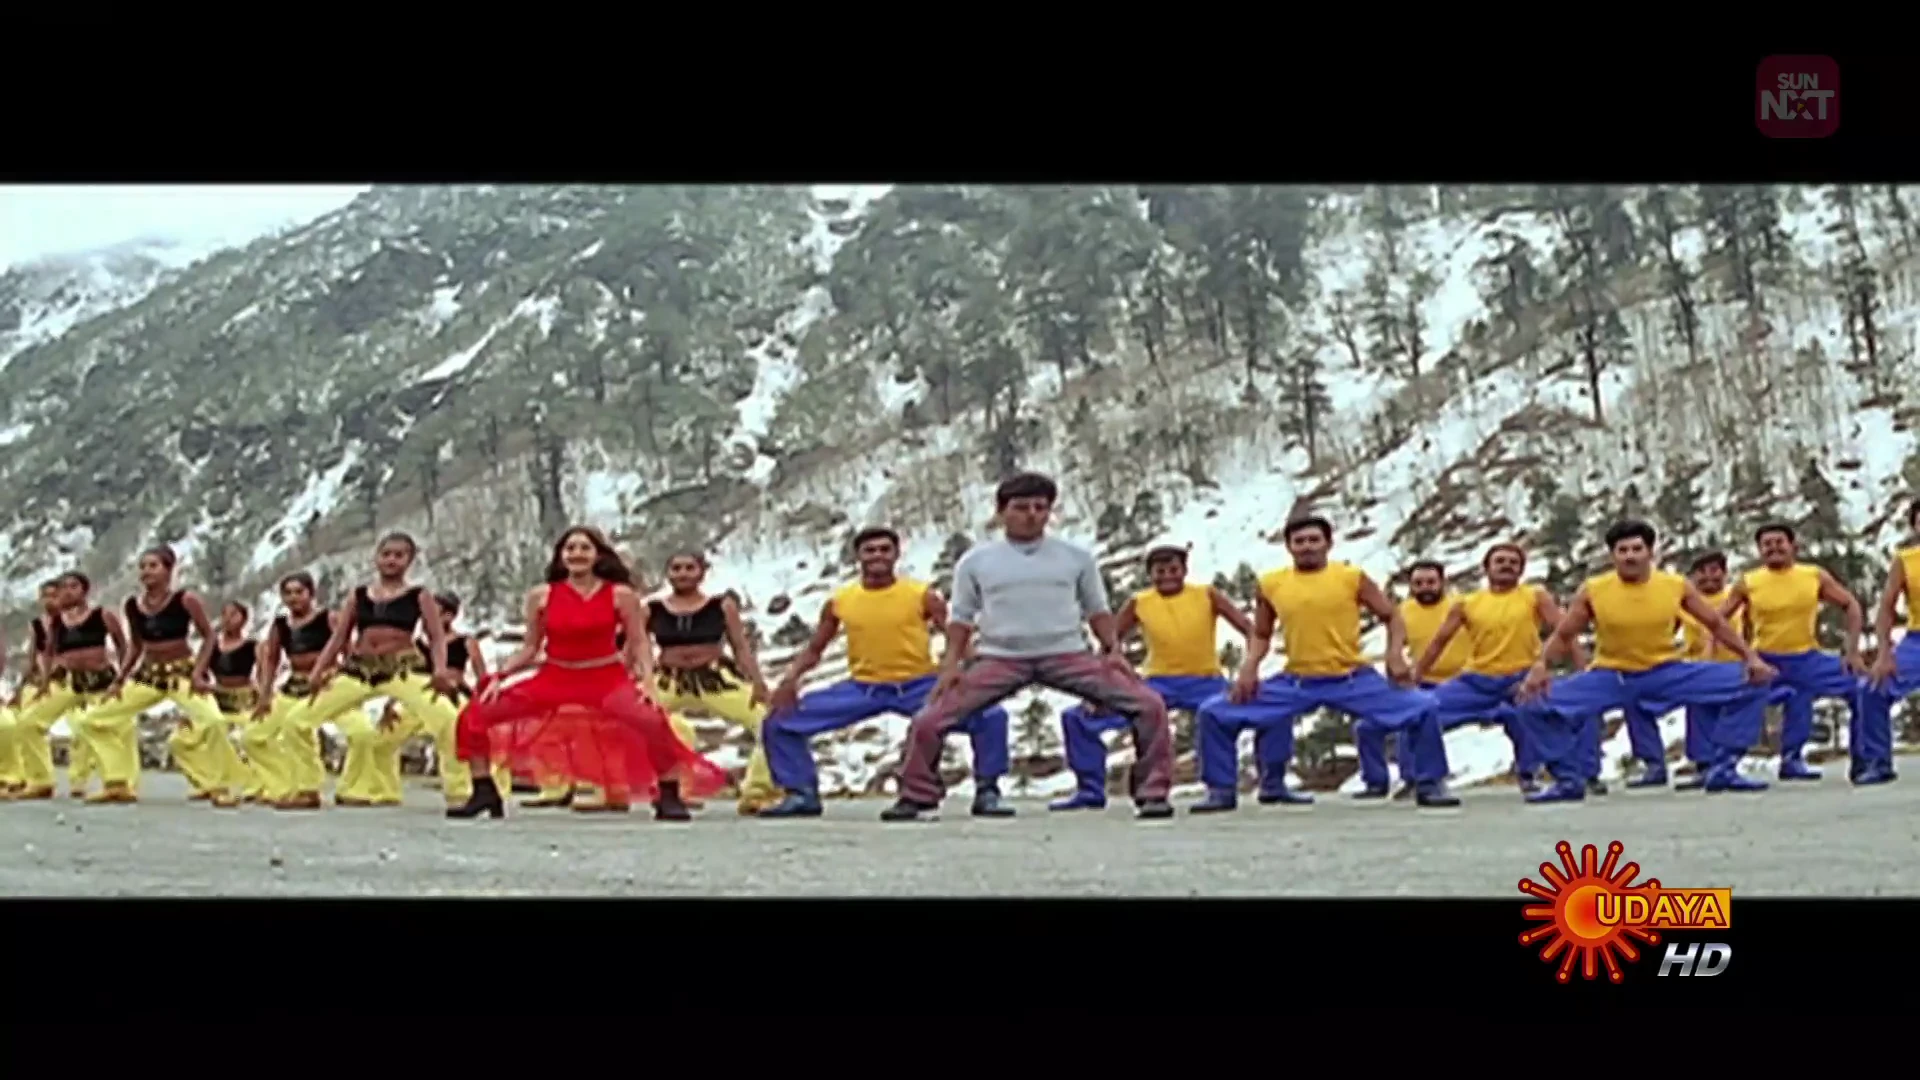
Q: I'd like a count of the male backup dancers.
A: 9